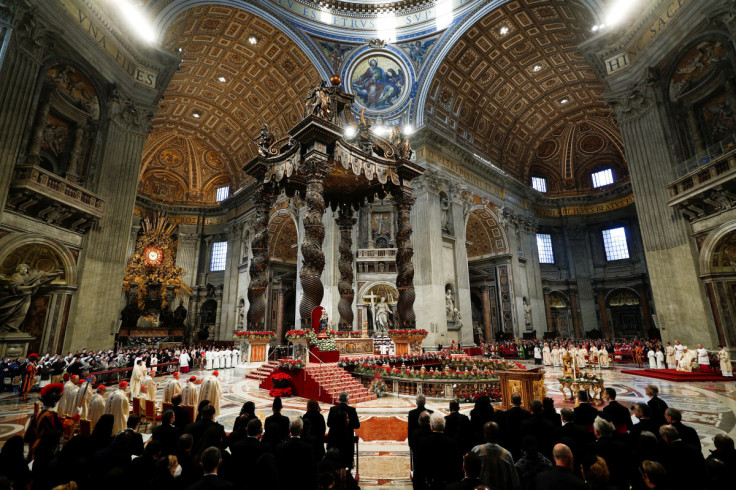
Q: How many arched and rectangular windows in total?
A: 6